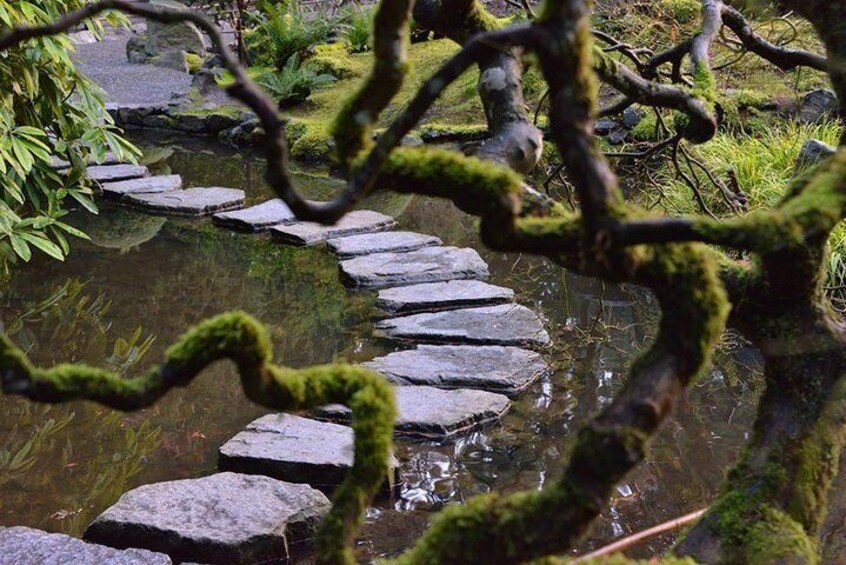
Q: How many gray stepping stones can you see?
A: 15